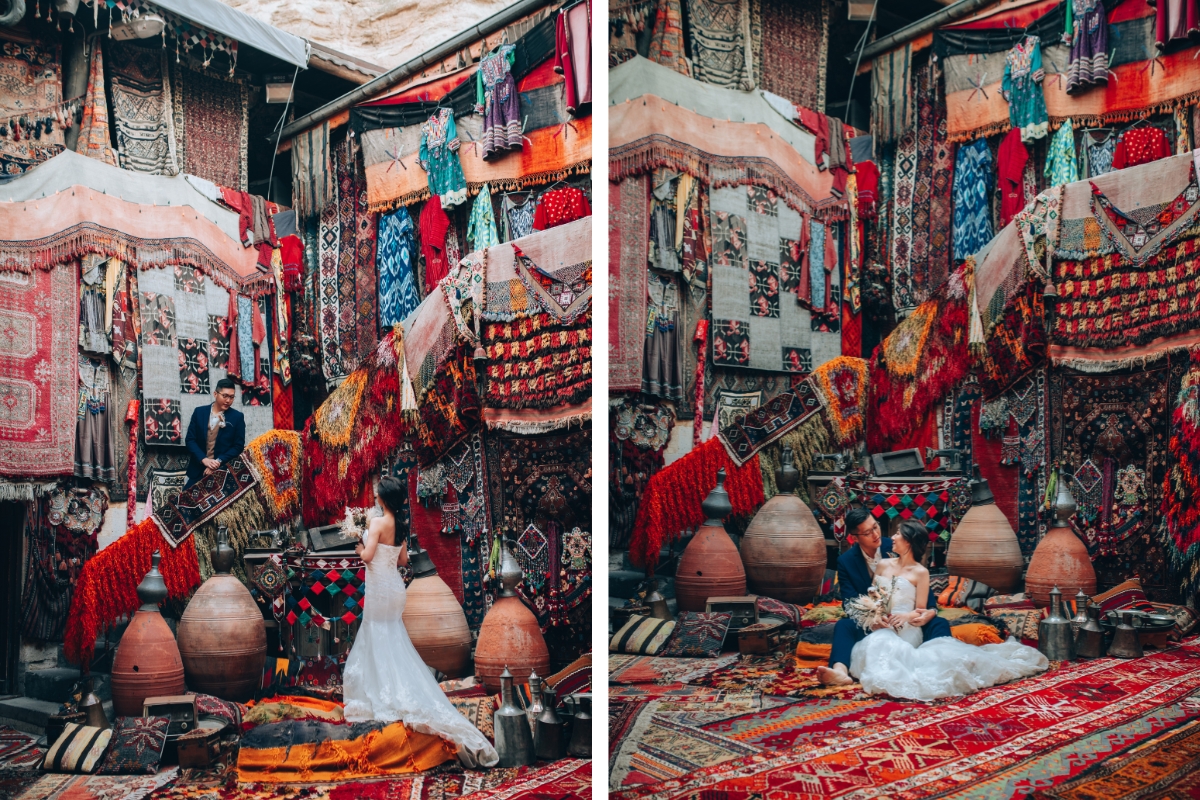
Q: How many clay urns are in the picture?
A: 8